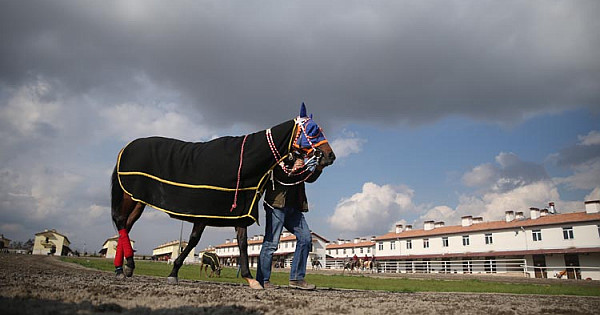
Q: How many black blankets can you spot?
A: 2